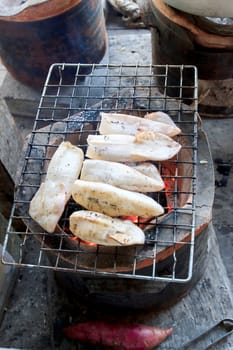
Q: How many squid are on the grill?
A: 6